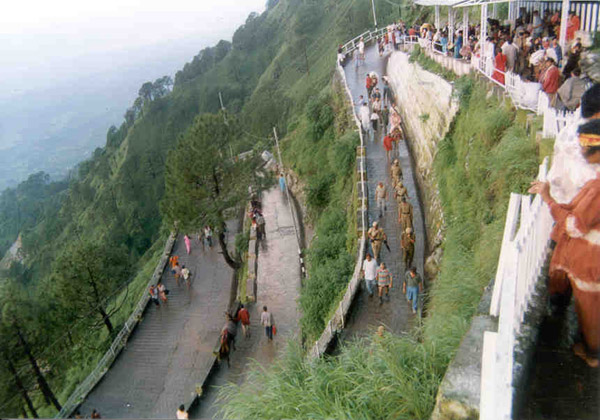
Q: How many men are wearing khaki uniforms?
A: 5